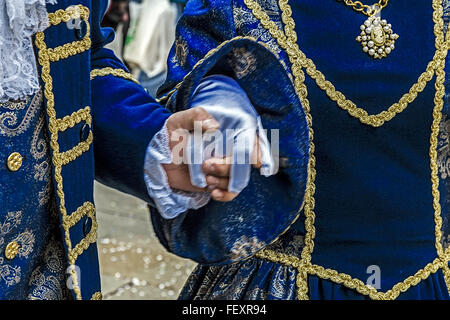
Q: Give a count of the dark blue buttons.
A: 3